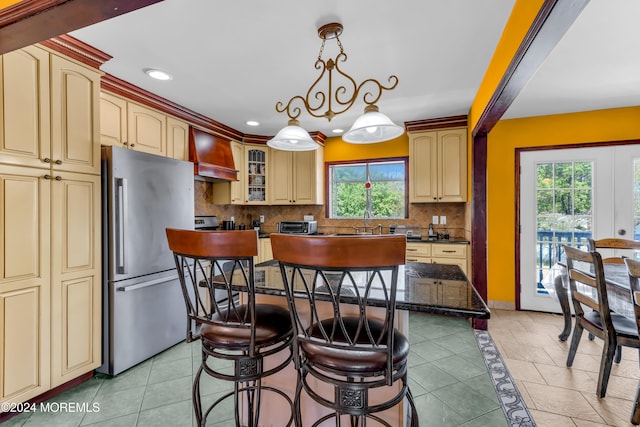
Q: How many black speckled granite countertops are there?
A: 2